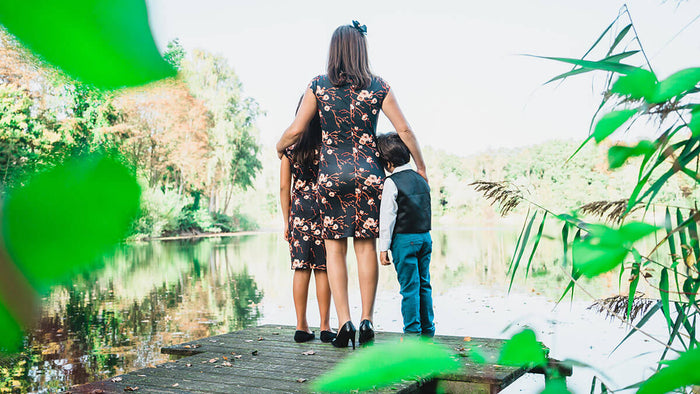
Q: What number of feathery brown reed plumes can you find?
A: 3